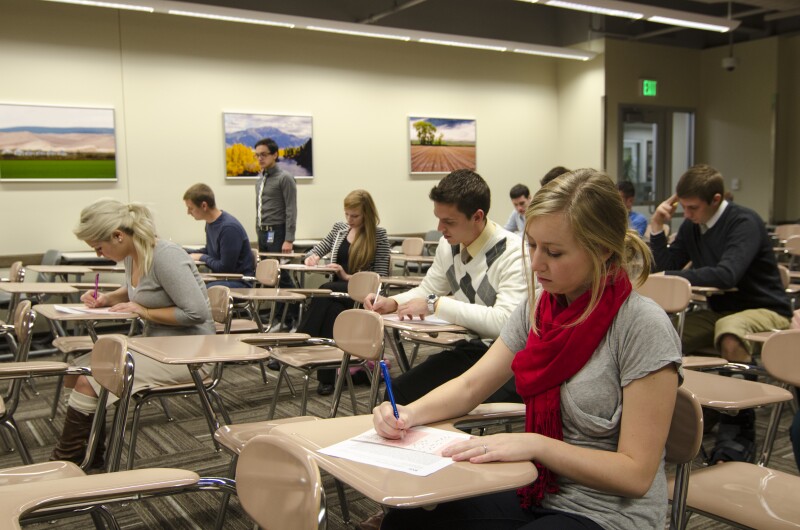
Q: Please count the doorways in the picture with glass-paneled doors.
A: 1